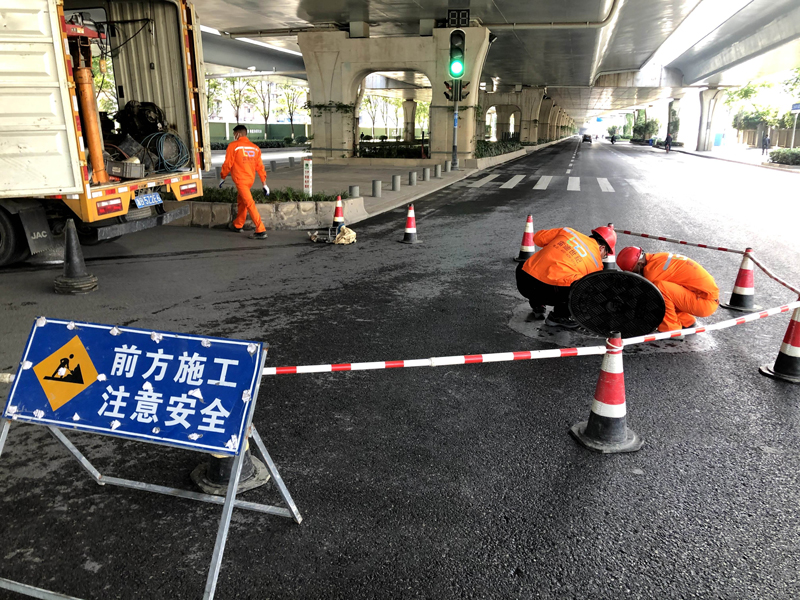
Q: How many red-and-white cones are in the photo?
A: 7